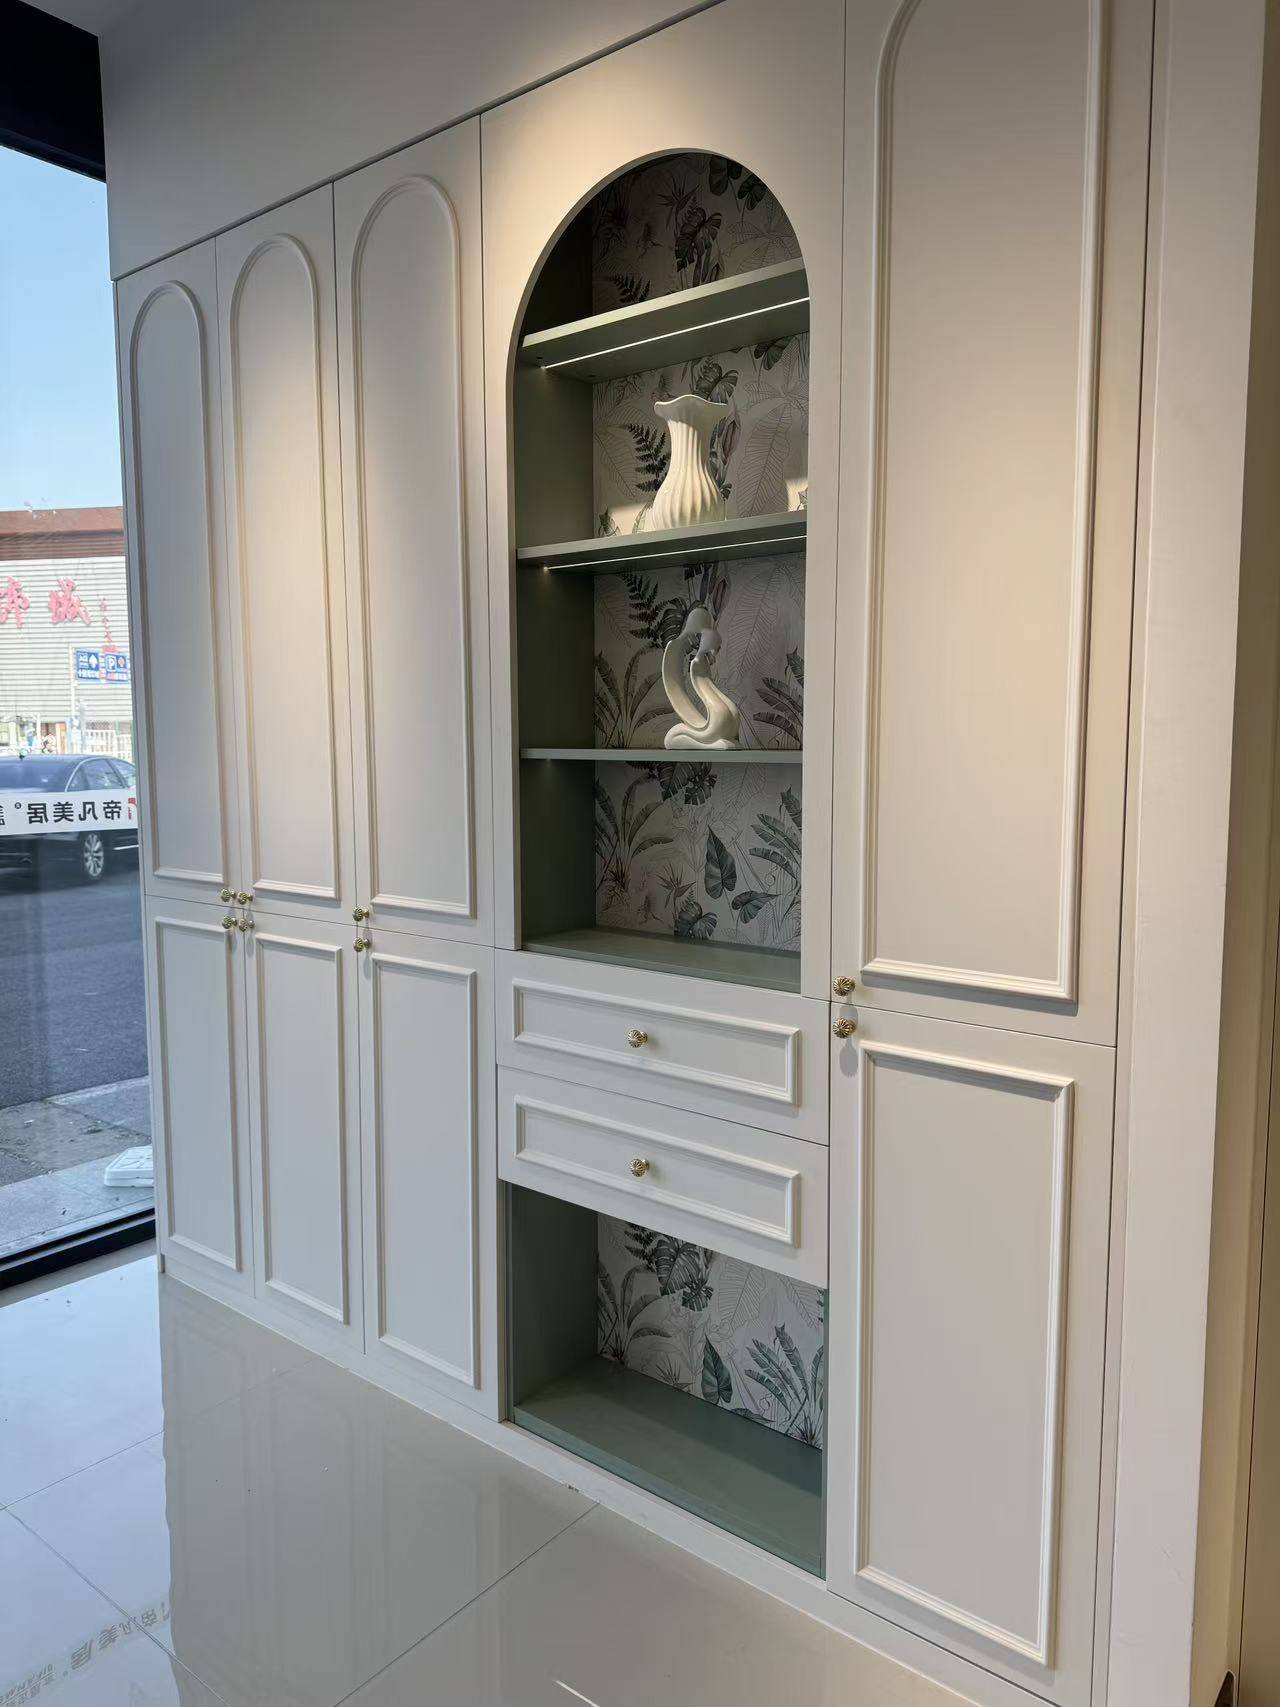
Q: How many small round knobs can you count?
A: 10